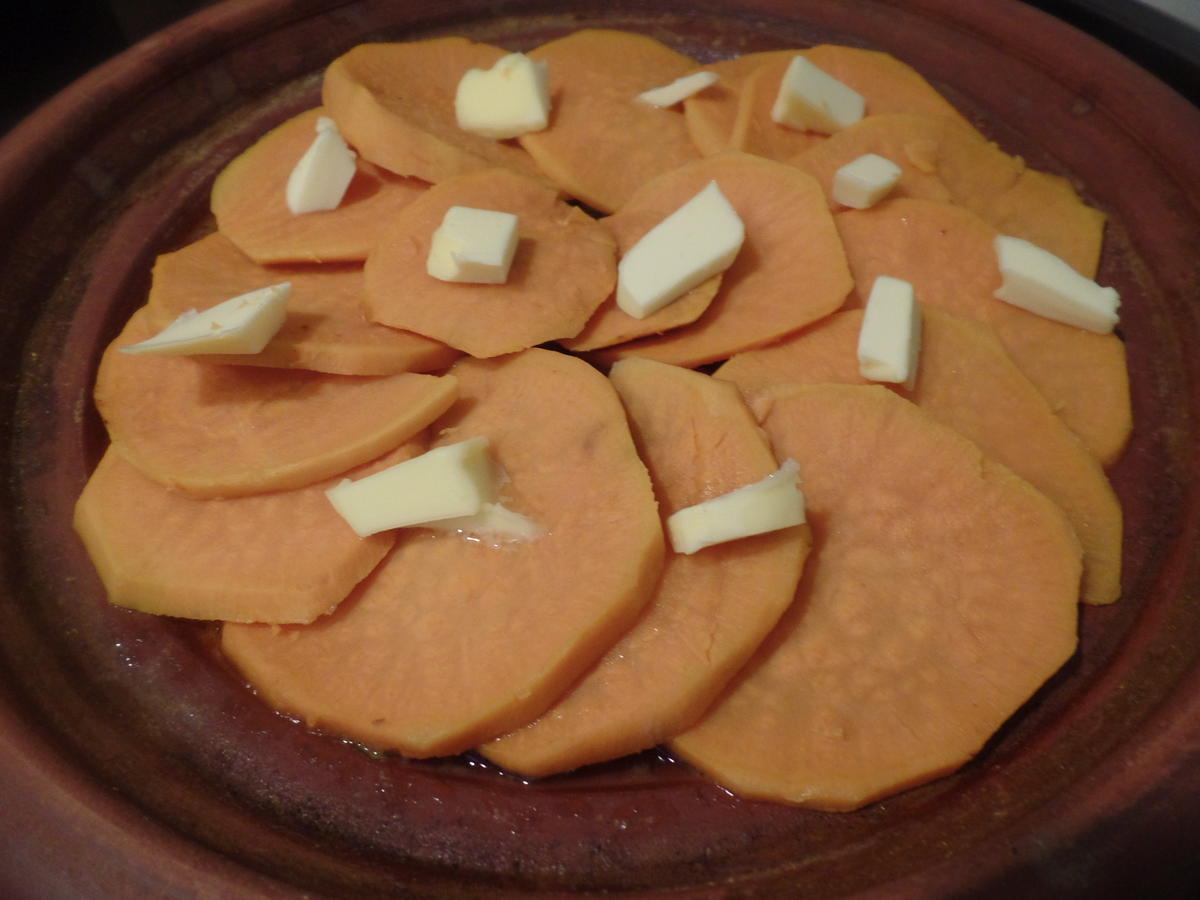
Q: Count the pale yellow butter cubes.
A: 12